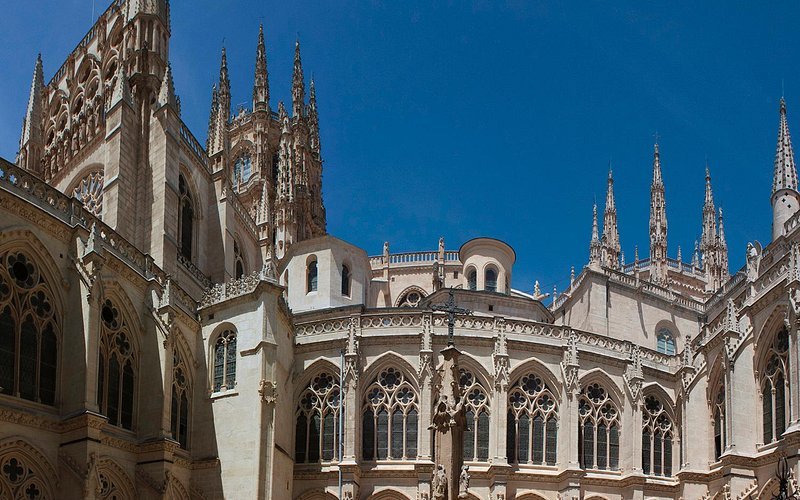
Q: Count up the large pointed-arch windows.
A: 11